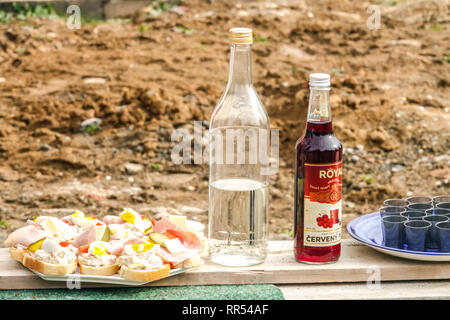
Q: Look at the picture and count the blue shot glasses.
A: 12